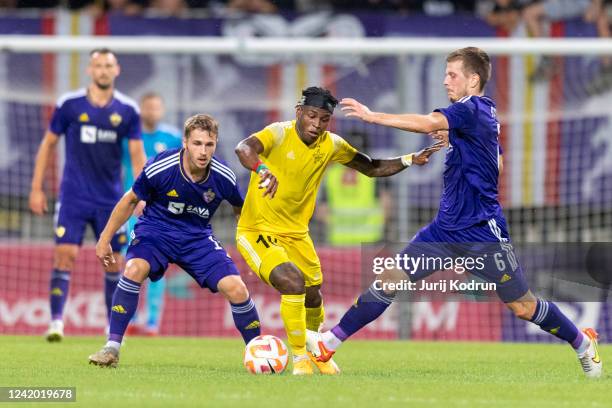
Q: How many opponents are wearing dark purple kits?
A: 3